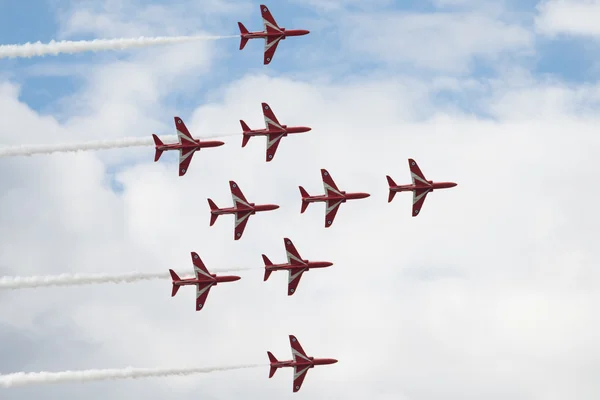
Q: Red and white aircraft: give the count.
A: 9